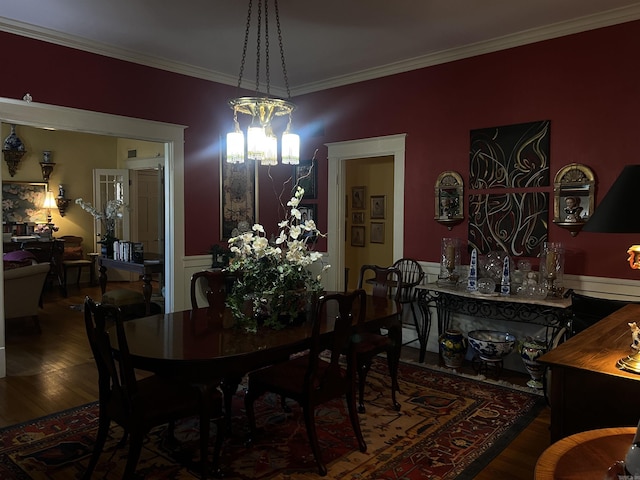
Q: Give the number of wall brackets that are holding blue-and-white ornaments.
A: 3